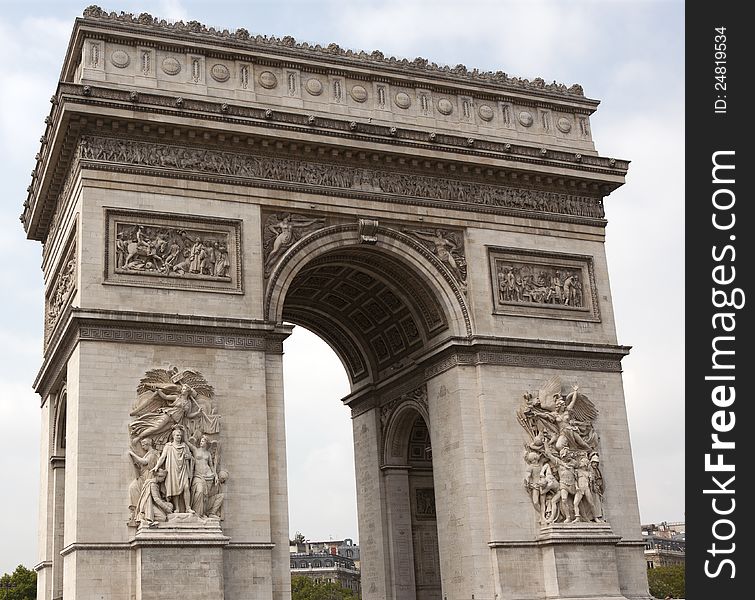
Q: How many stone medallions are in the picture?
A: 11